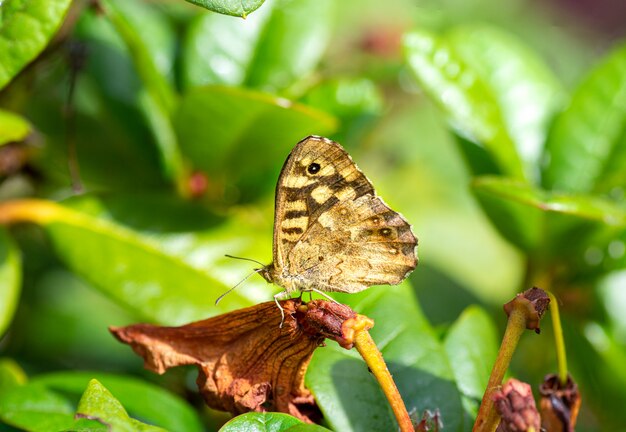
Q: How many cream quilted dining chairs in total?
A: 0